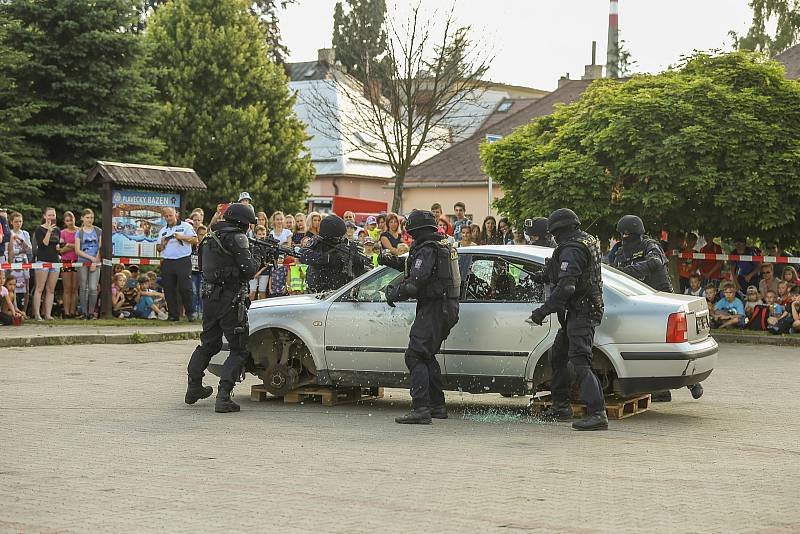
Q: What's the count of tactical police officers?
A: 6